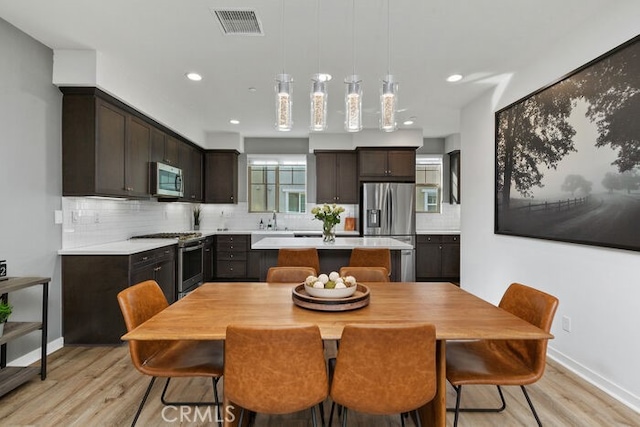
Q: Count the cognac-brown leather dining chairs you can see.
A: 6